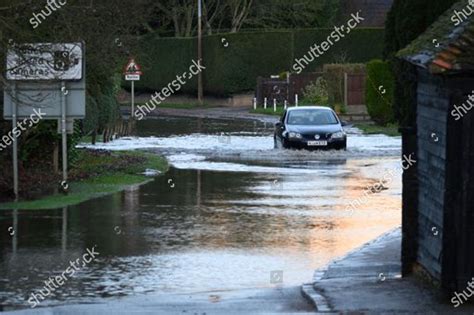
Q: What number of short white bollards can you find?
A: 5